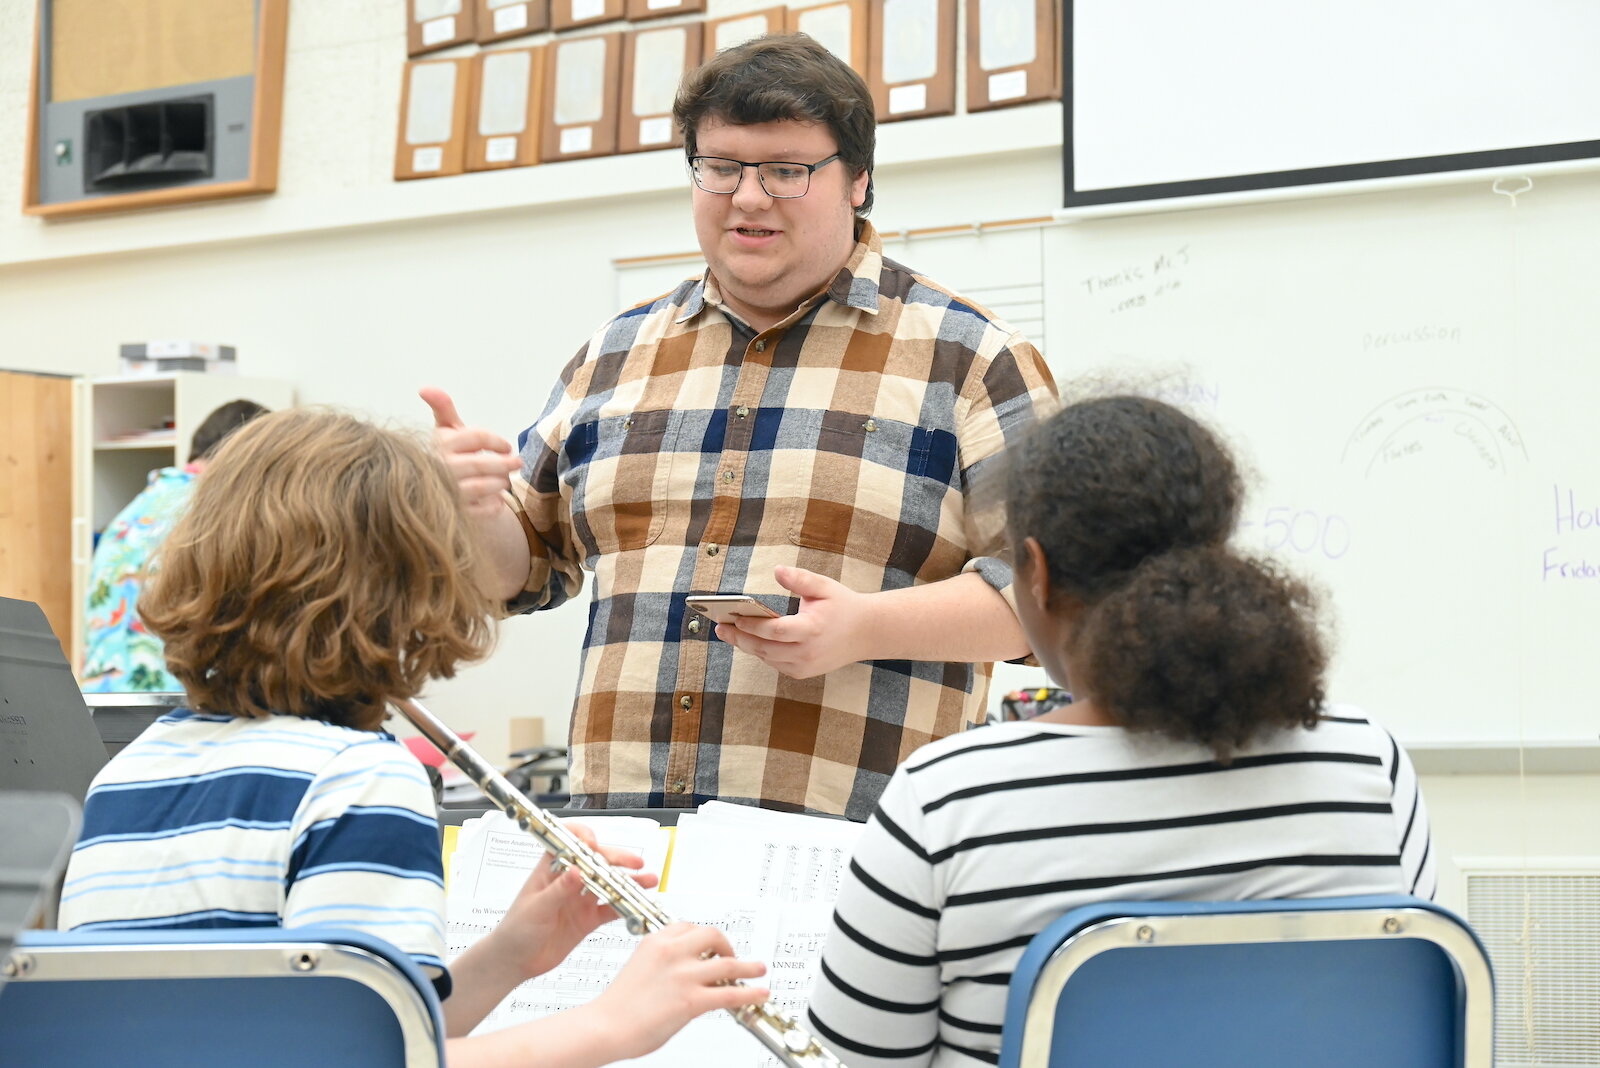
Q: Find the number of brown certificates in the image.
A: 12